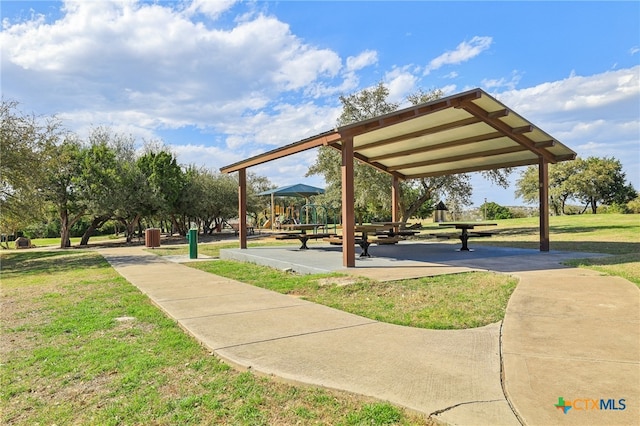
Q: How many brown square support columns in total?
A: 4